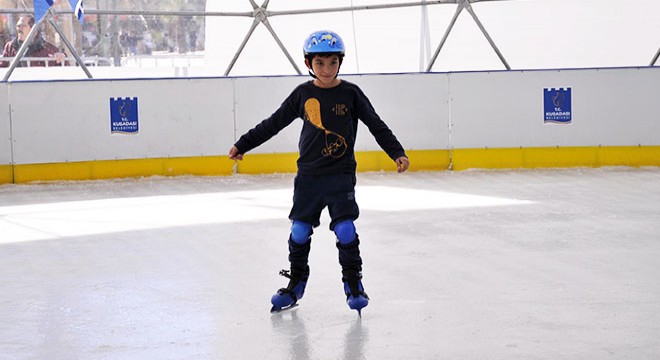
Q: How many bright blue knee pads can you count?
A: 2